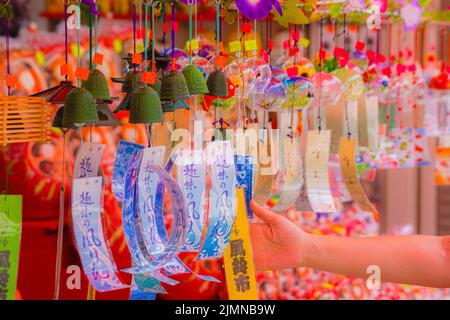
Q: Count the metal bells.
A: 6